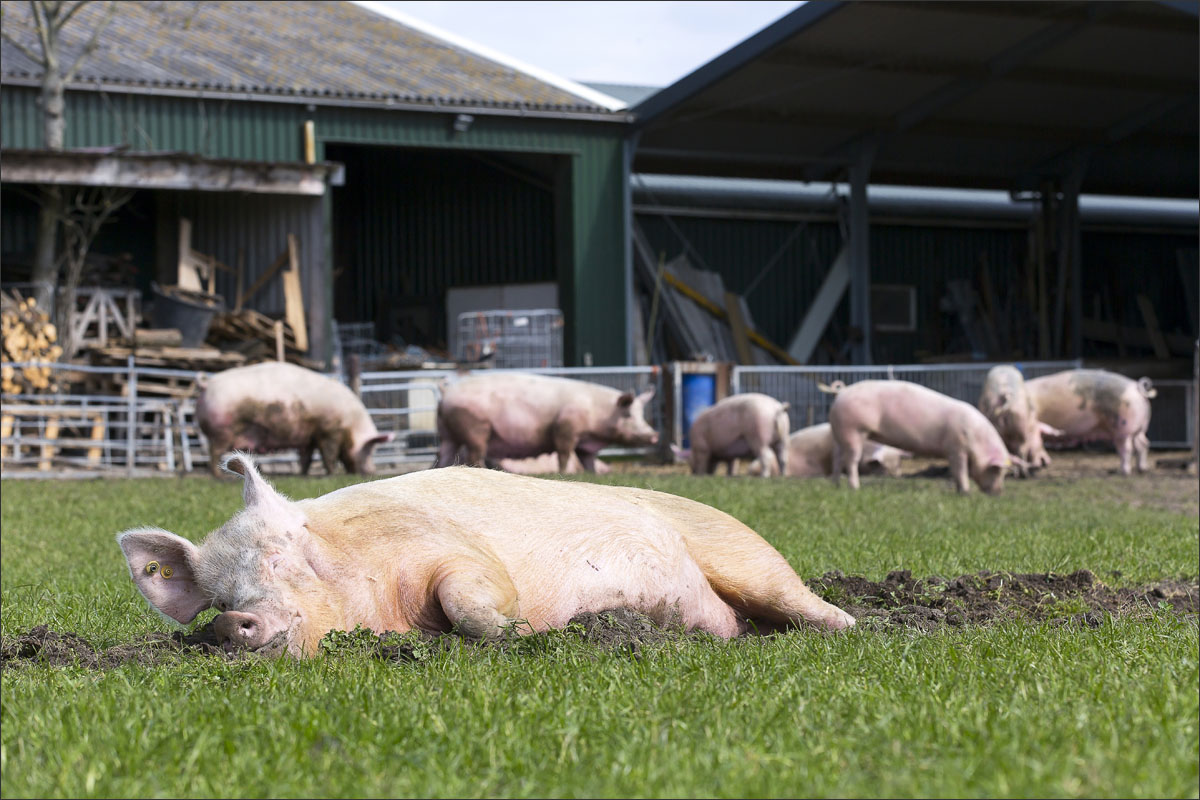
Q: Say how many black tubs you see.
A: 1